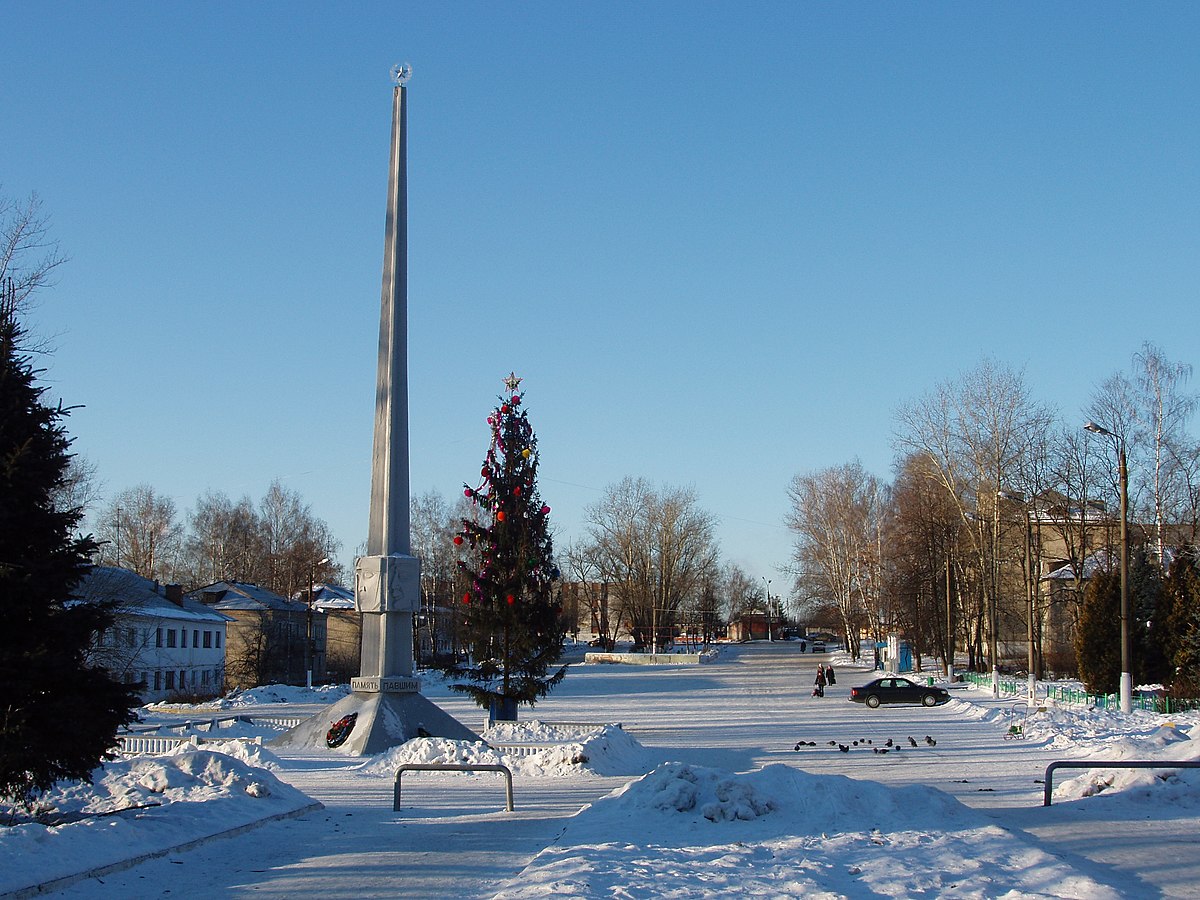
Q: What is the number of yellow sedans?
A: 0